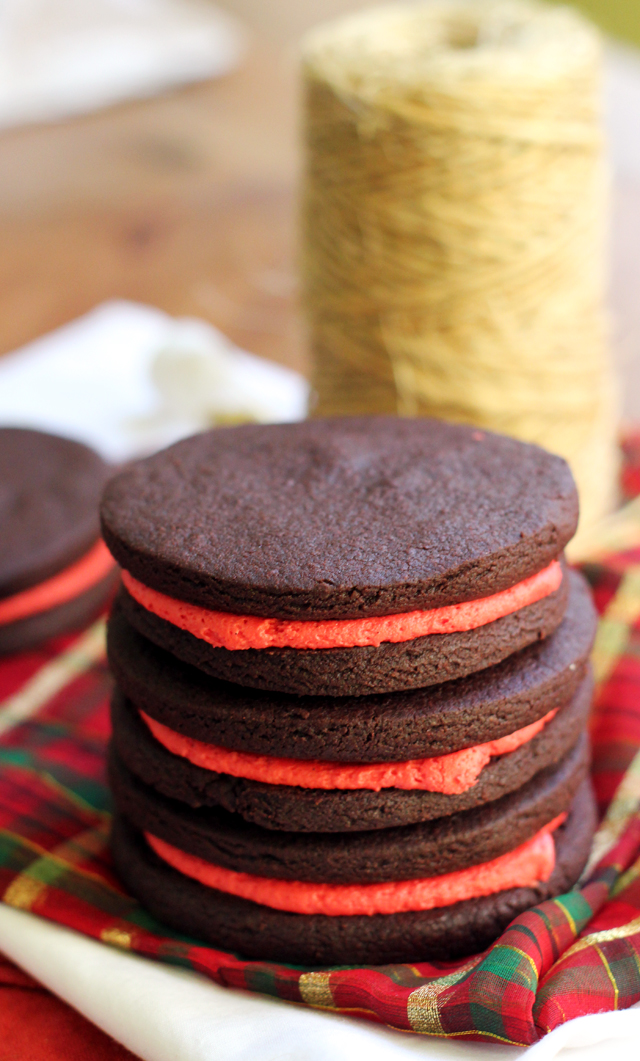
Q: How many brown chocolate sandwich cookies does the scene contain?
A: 4